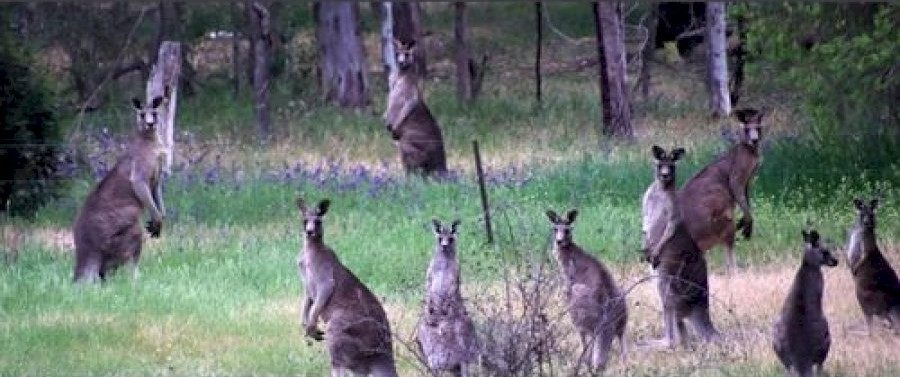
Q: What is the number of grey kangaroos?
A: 9